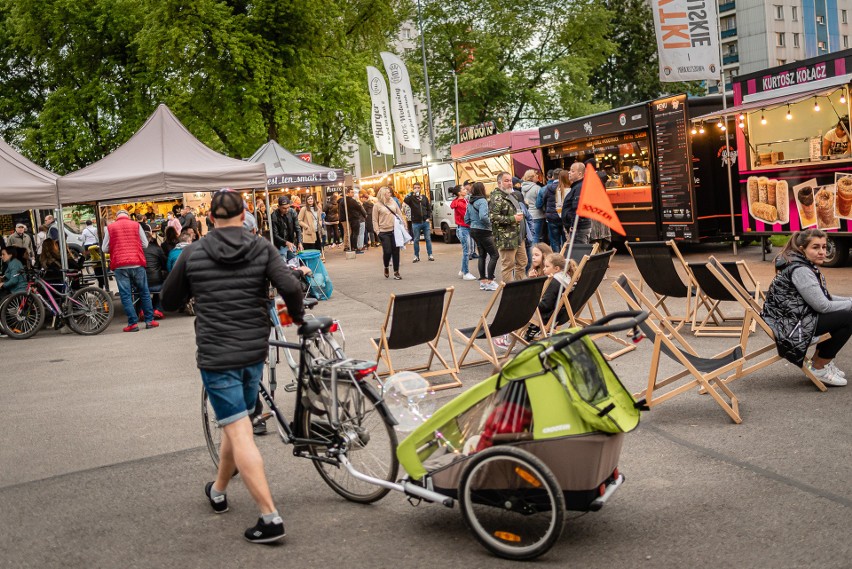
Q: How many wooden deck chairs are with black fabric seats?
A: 8